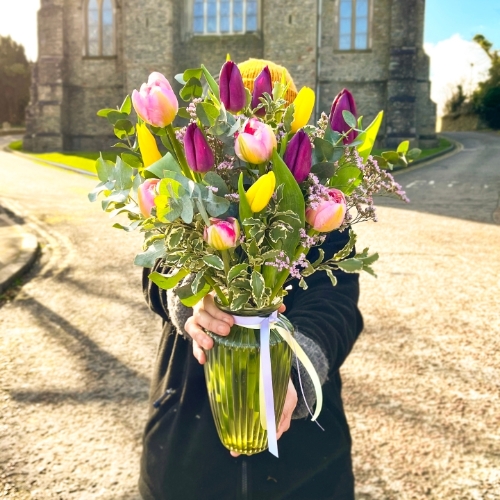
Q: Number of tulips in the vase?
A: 13